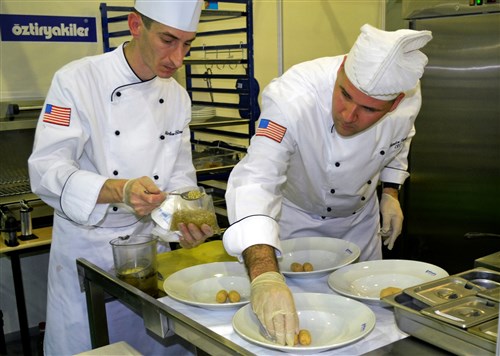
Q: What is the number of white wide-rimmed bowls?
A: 4